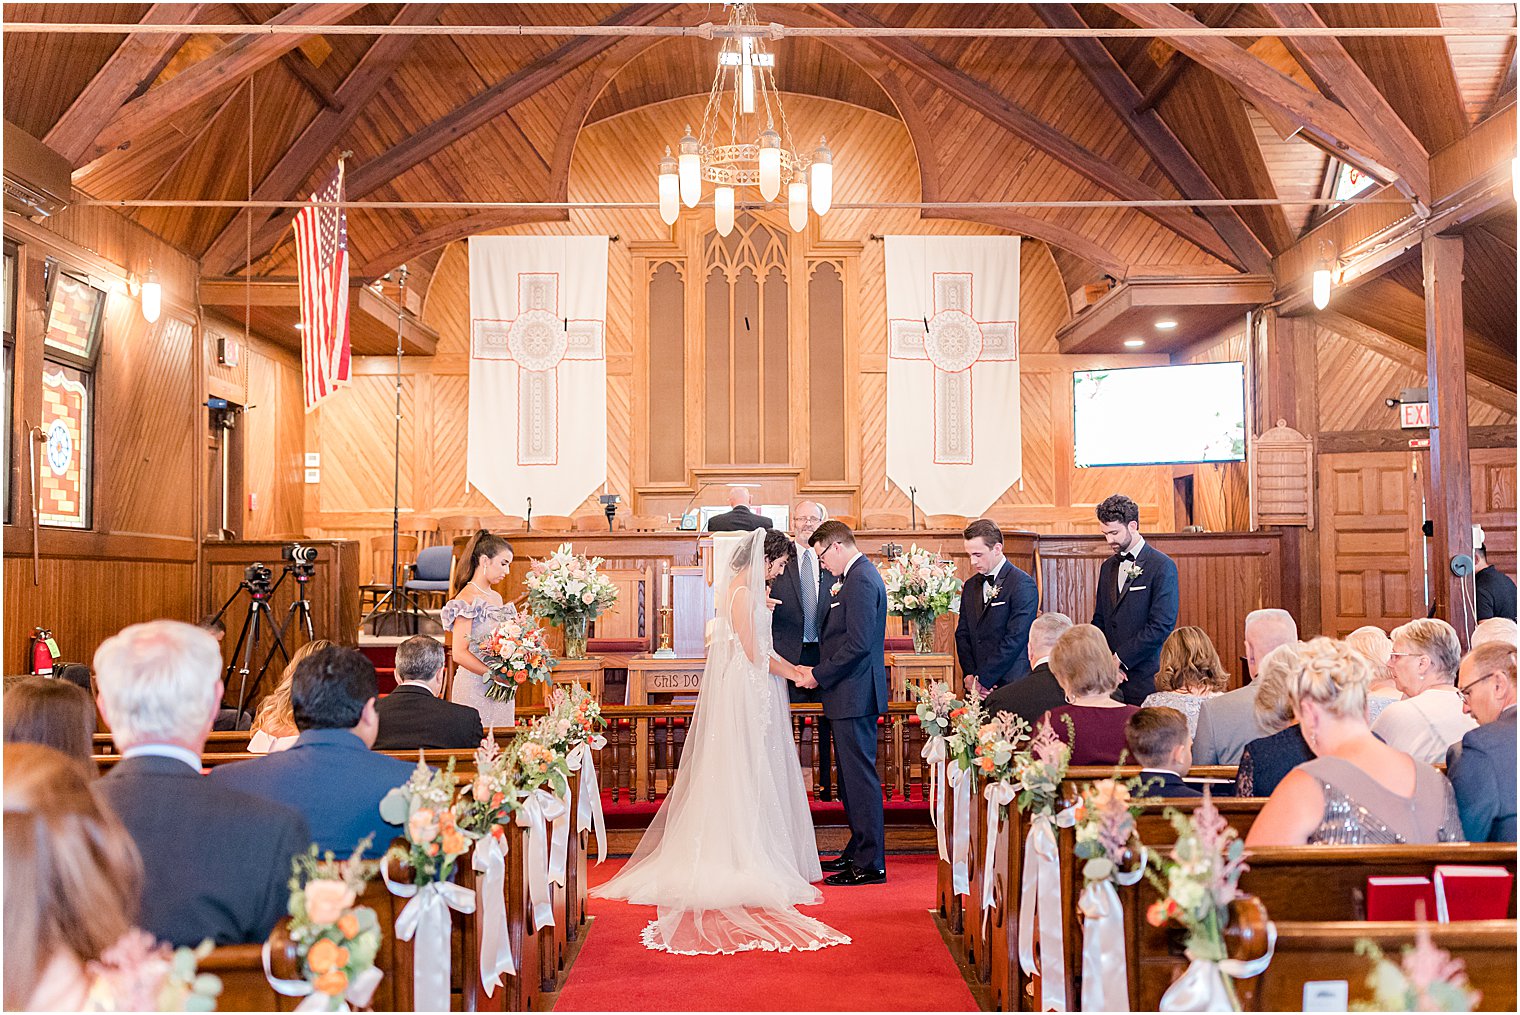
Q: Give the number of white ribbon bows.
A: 12